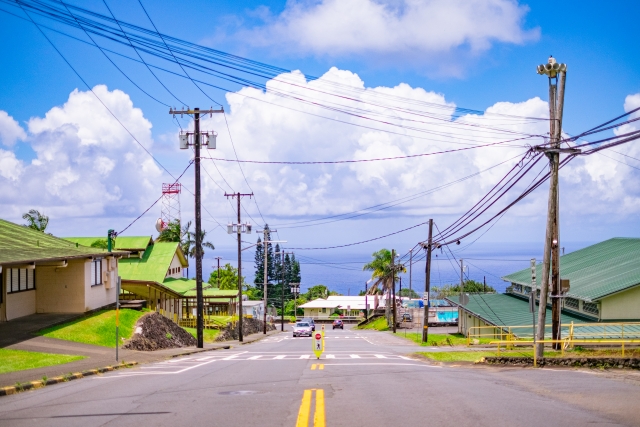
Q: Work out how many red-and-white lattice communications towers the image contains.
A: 1